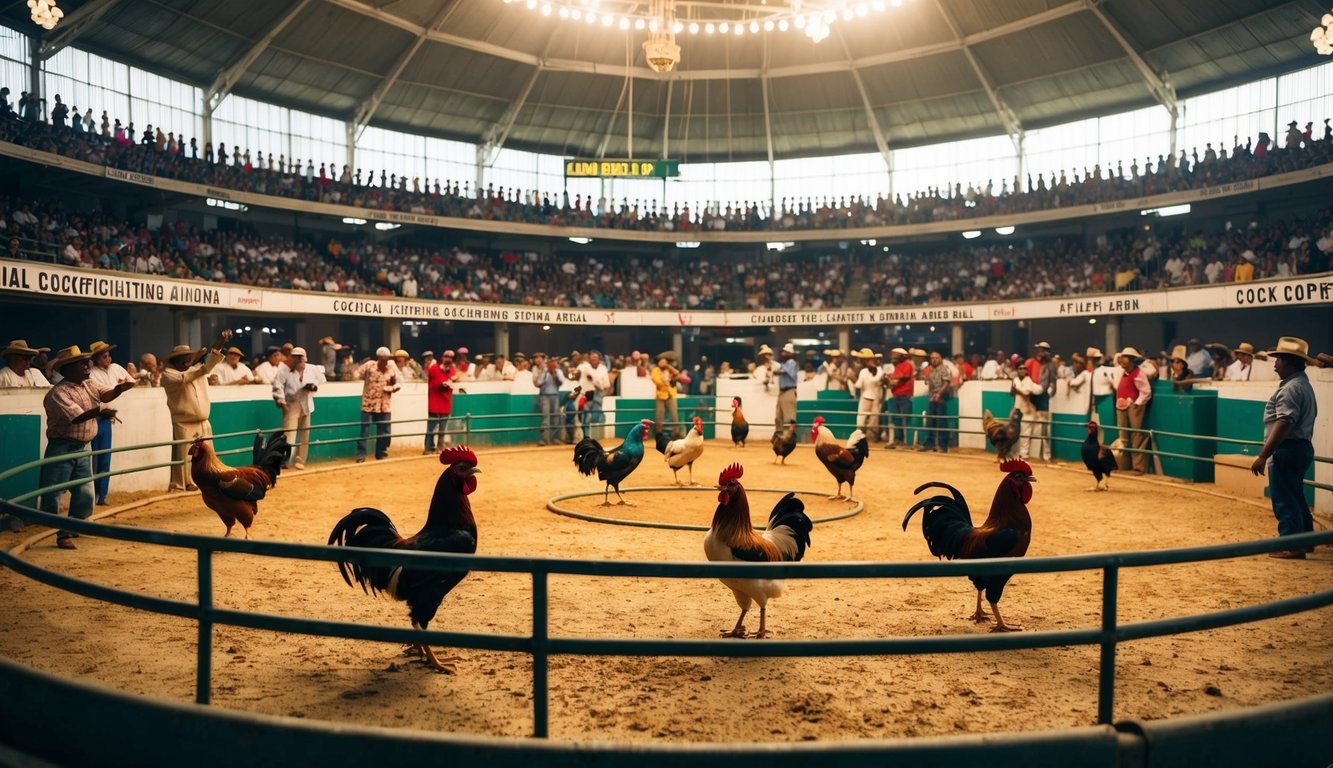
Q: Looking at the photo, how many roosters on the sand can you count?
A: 11